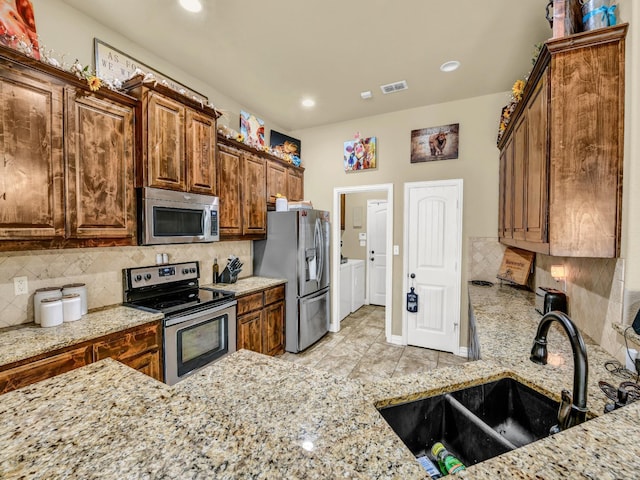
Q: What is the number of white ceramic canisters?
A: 4